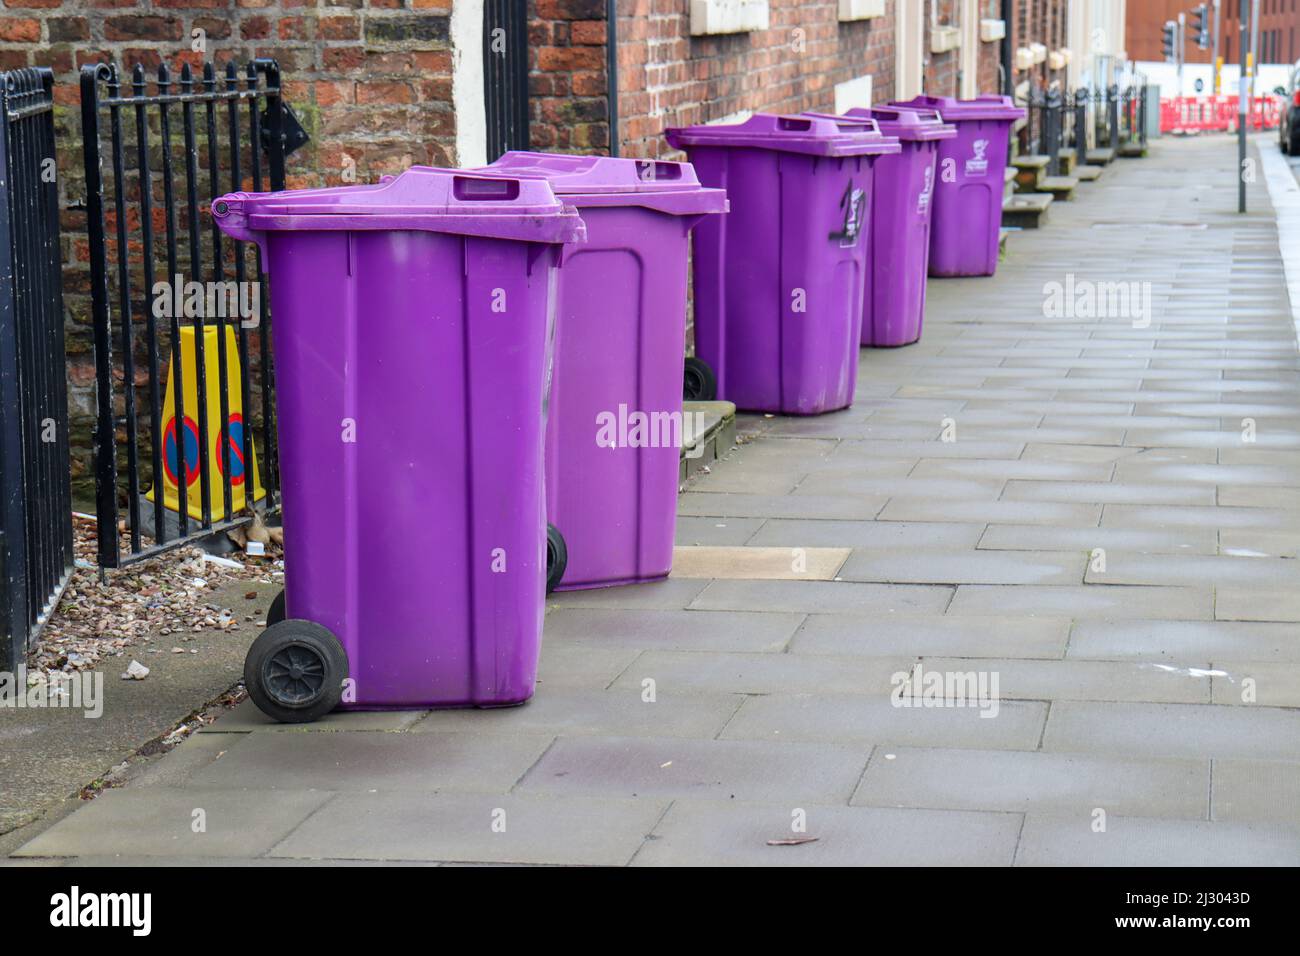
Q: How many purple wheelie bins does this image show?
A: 5